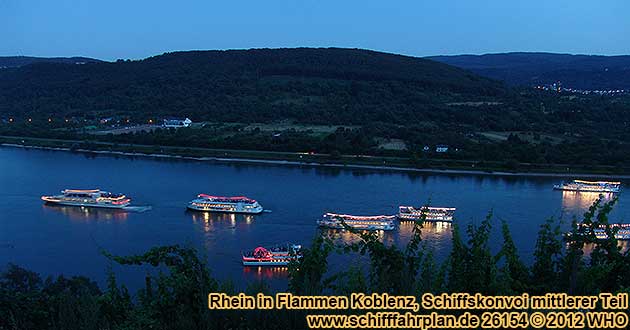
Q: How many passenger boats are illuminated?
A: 7